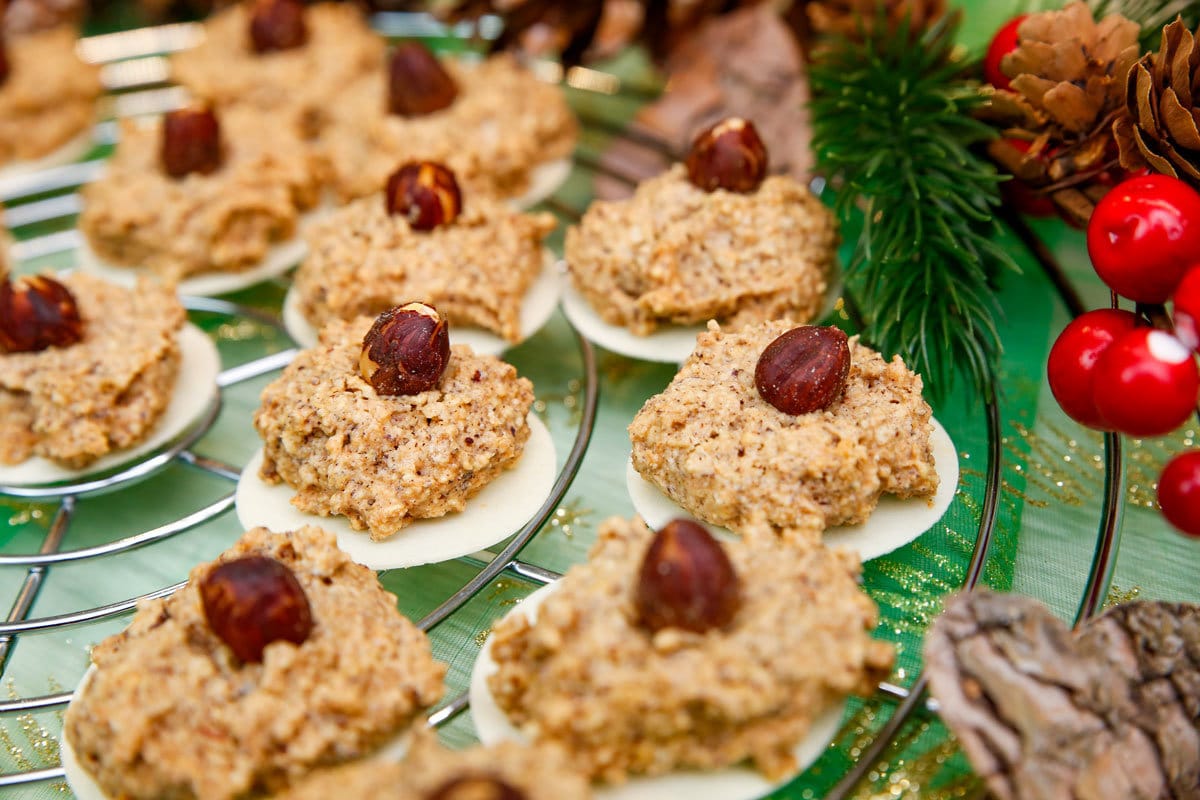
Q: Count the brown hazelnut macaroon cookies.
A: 12